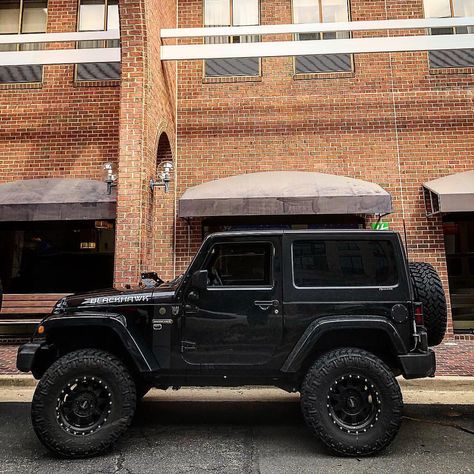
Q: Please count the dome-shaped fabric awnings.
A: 3